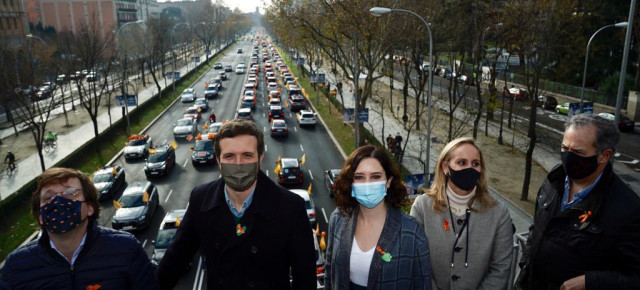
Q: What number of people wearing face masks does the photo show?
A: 5